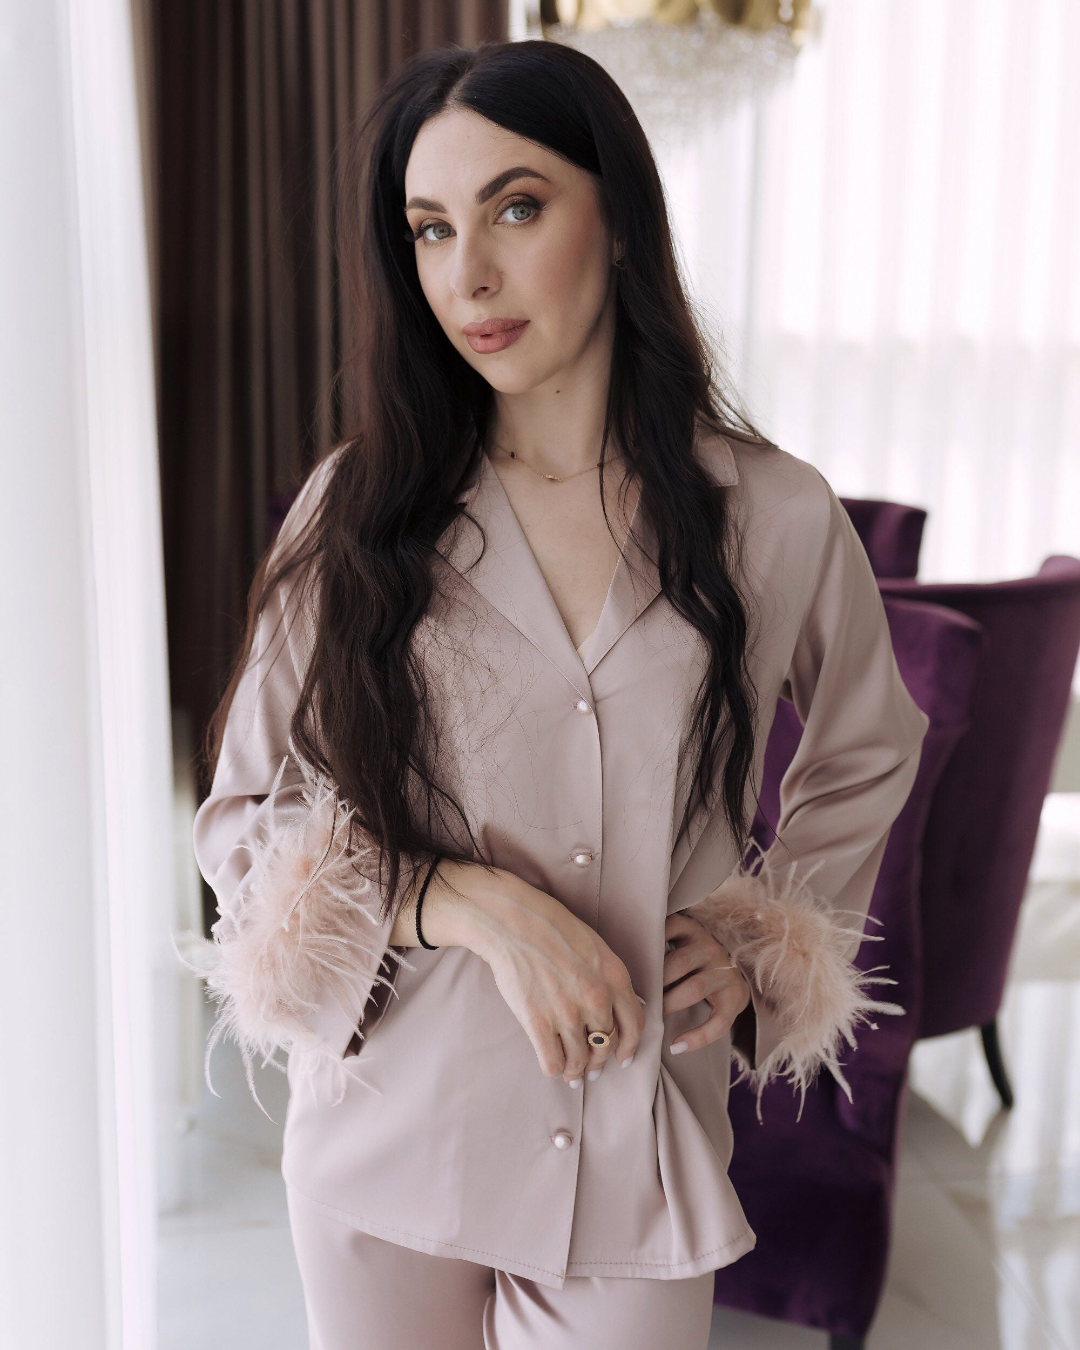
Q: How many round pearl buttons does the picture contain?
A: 3